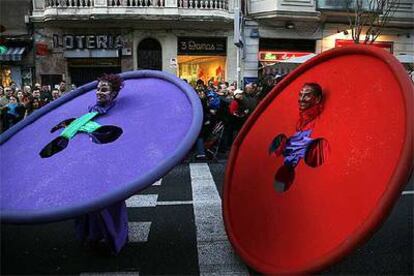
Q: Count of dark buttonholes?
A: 6